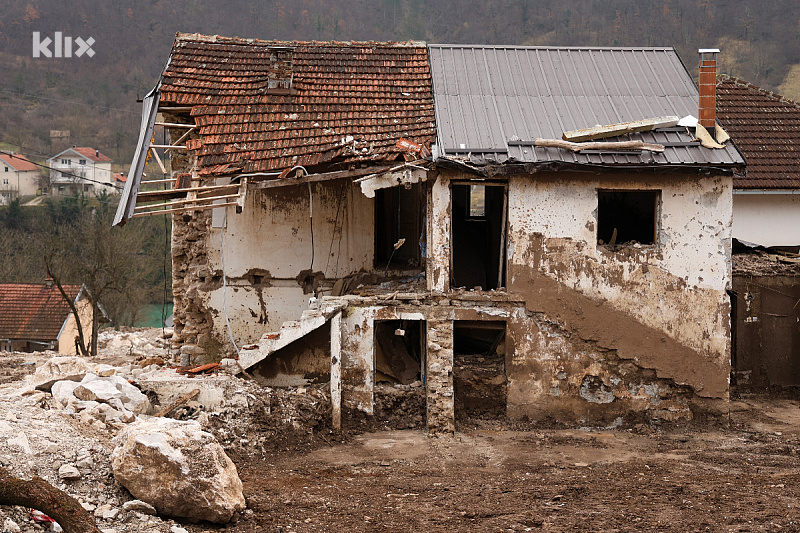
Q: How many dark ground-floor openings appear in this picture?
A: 2